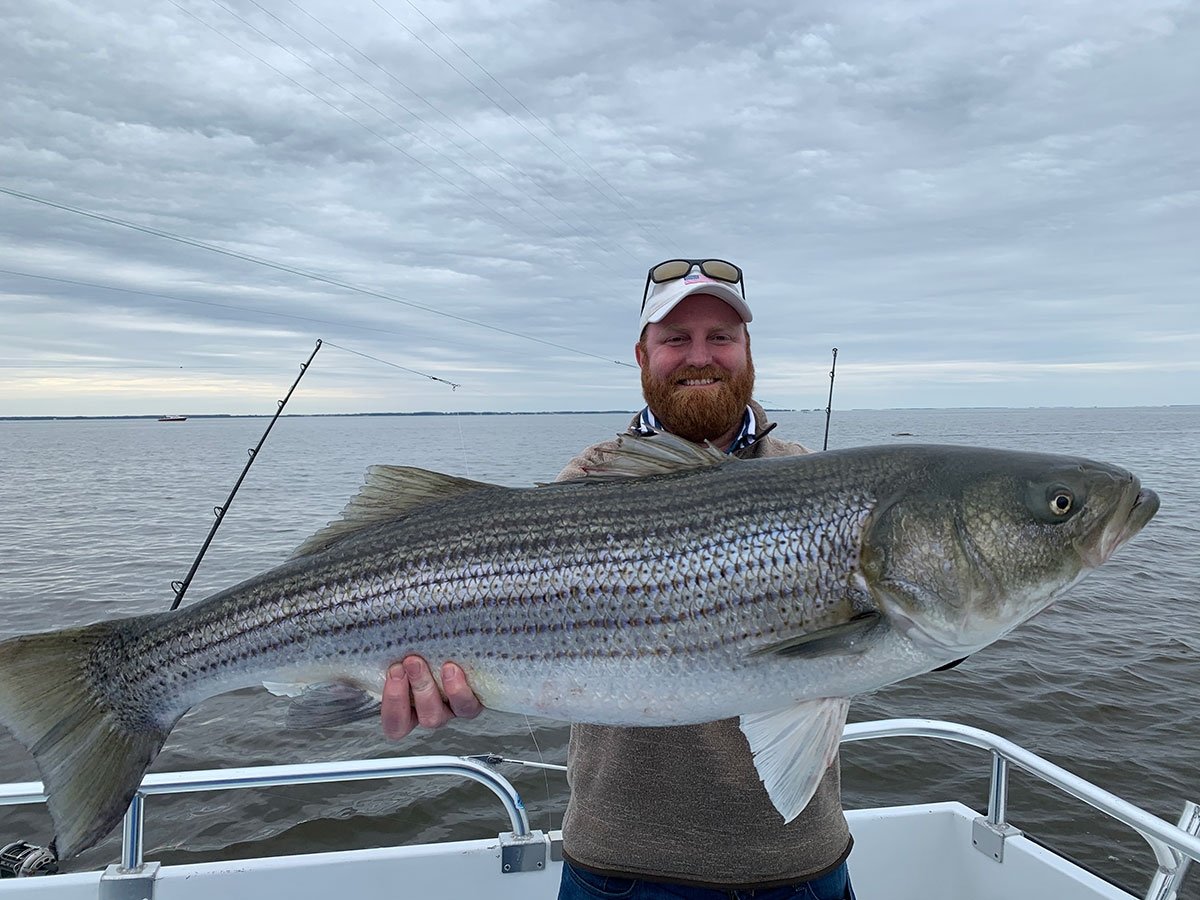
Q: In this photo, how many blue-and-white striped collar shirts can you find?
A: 1